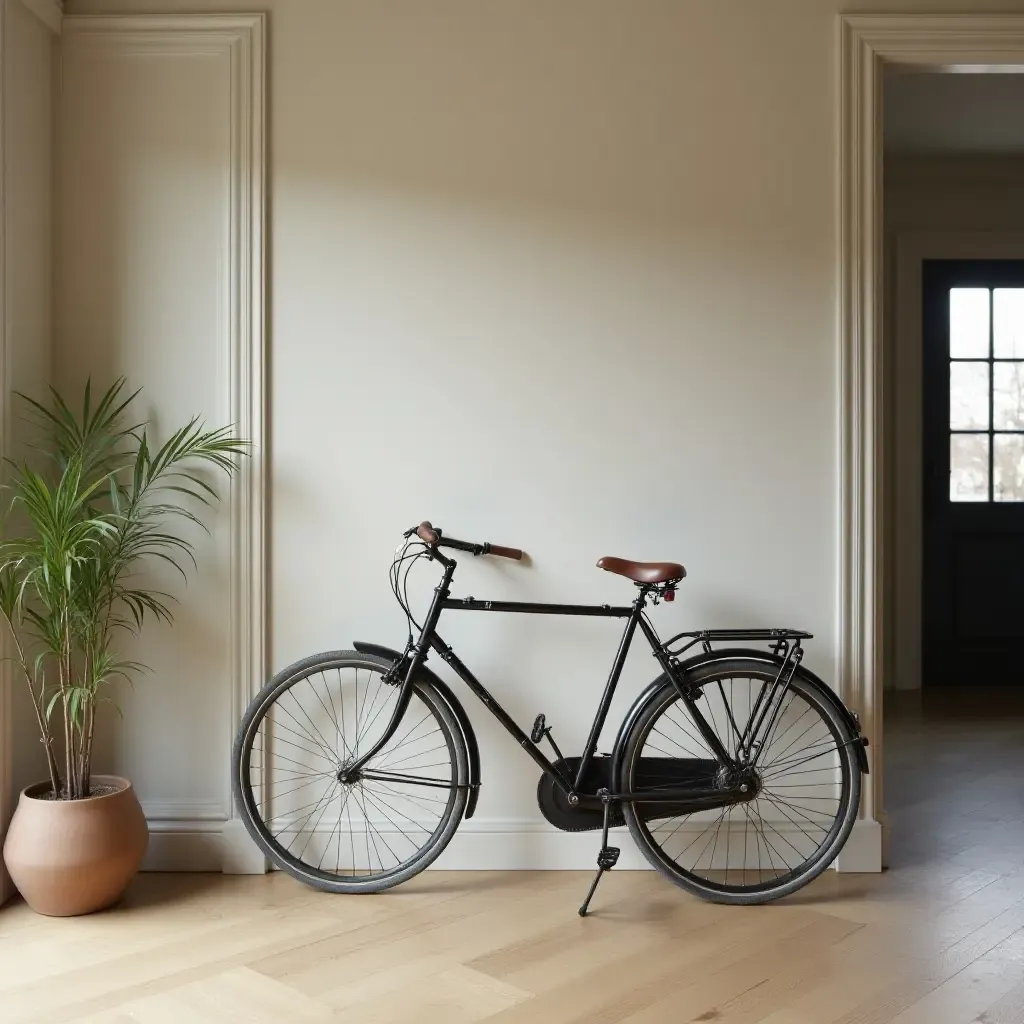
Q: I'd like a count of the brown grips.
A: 2